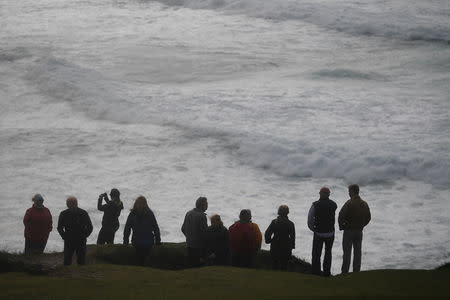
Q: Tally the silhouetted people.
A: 10